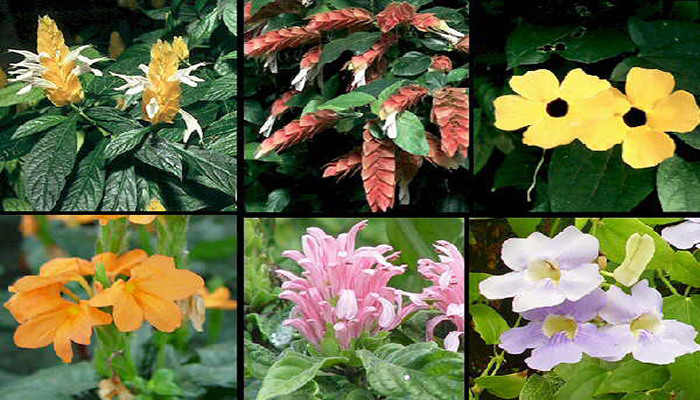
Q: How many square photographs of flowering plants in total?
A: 6